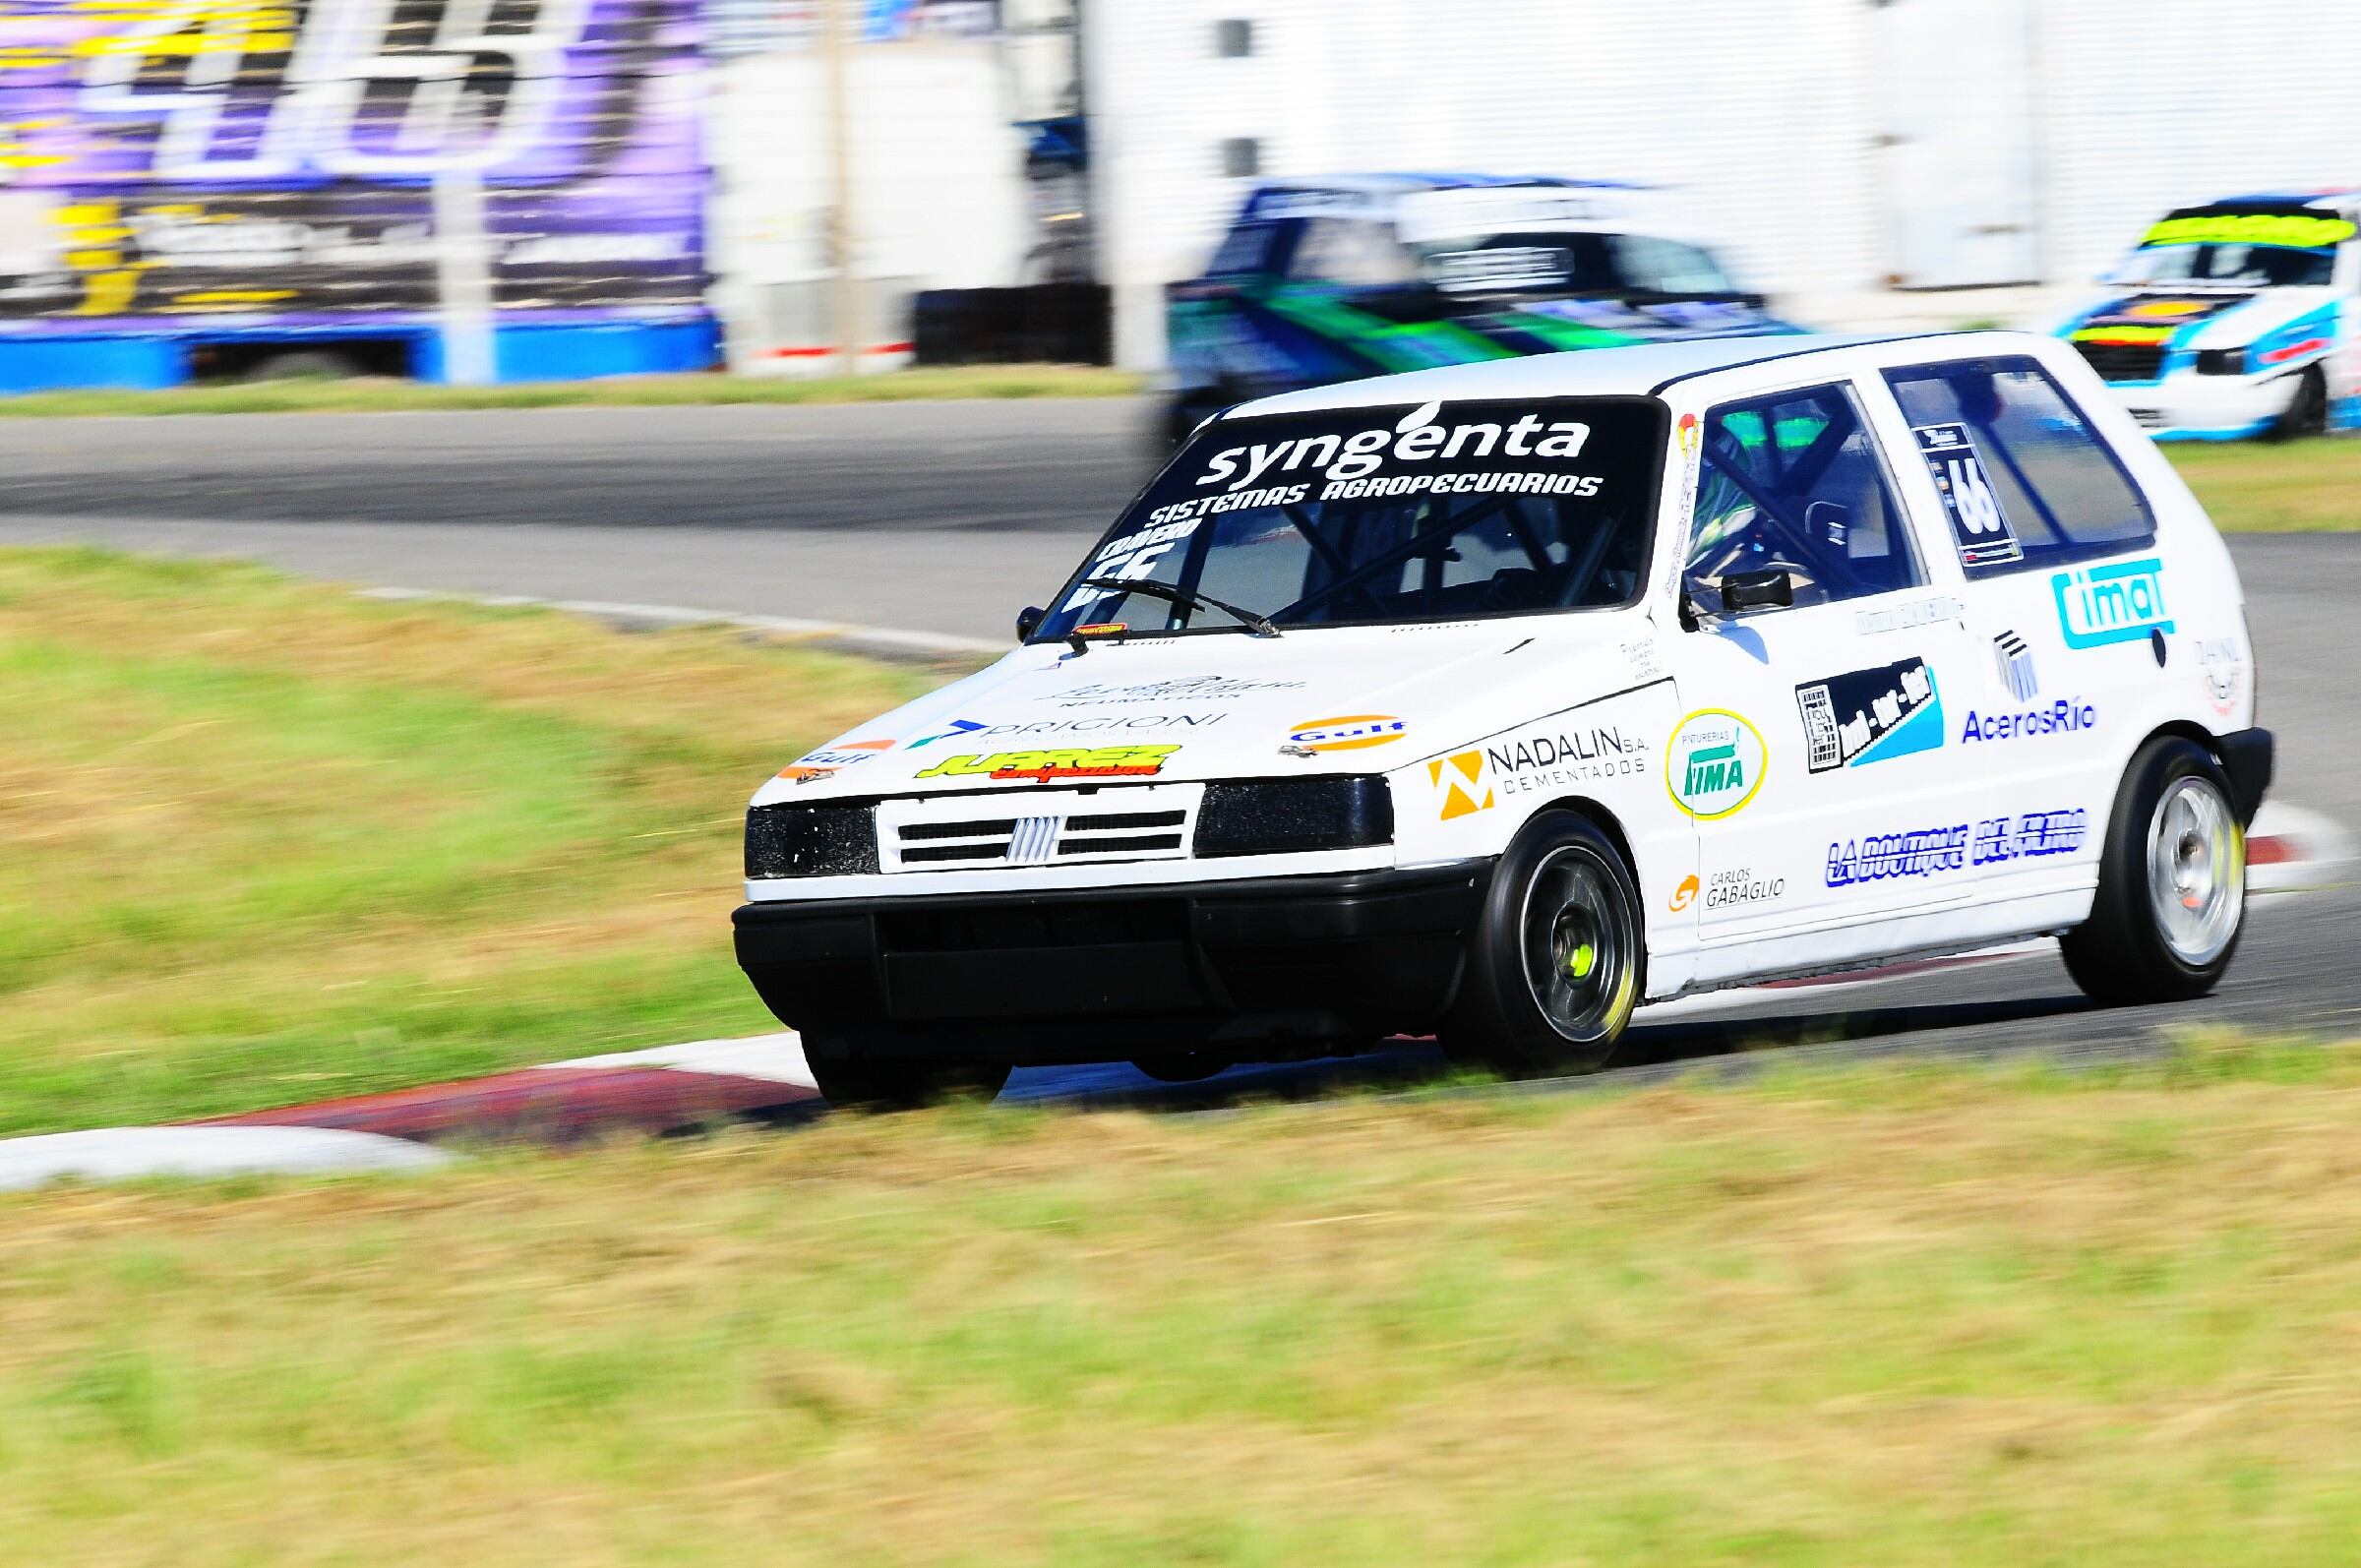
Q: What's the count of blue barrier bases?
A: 2